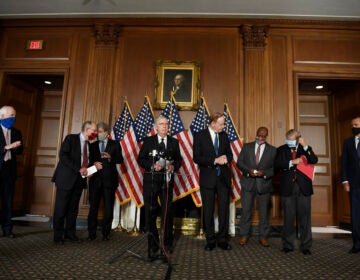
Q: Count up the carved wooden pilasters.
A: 2